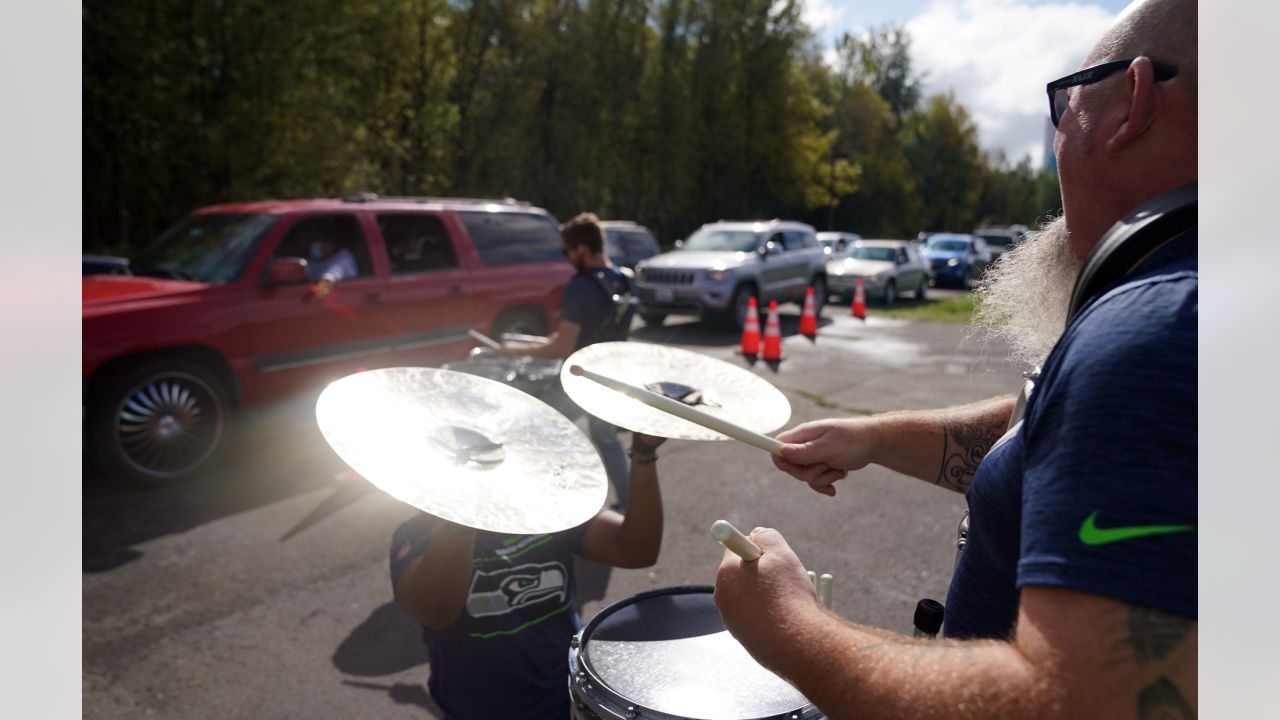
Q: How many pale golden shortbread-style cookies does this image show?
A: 0